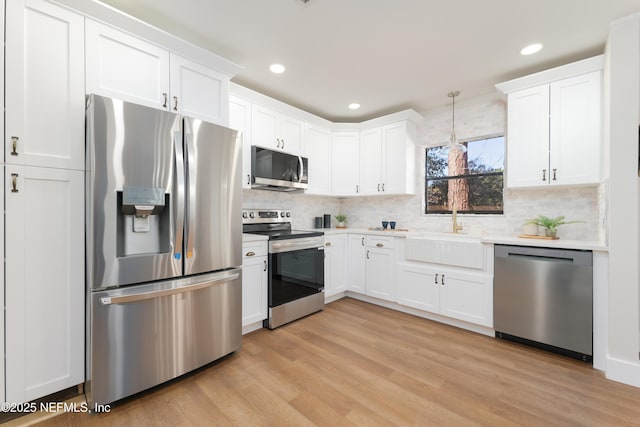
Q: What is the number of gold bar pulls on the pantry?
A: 2